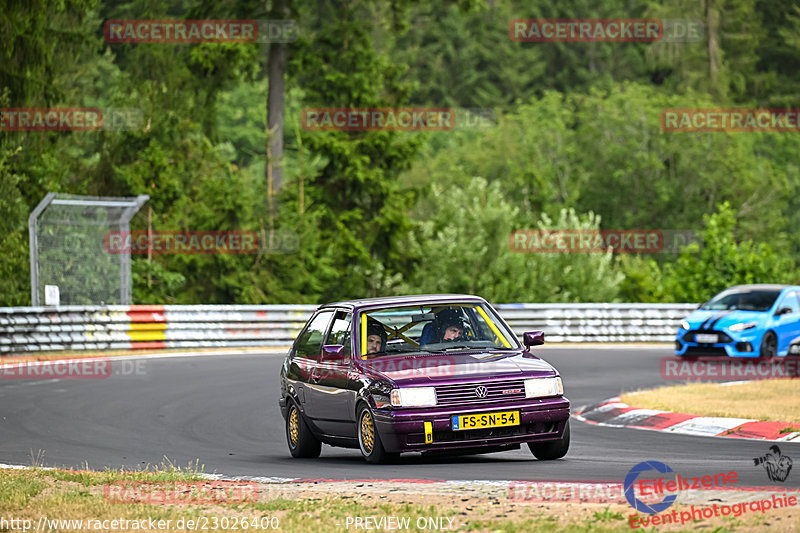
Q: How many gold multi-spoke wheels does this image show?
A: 2